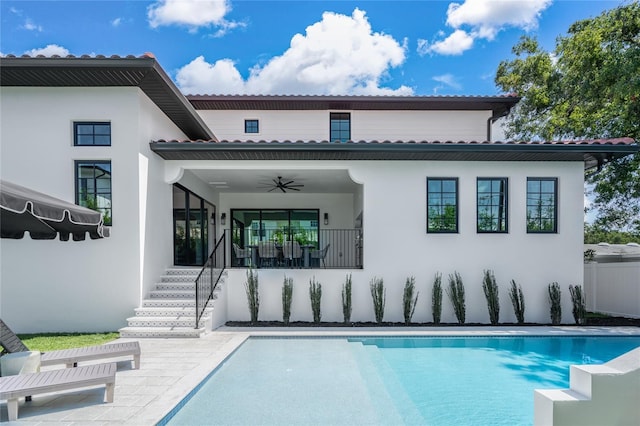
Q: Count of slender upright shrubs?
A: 12